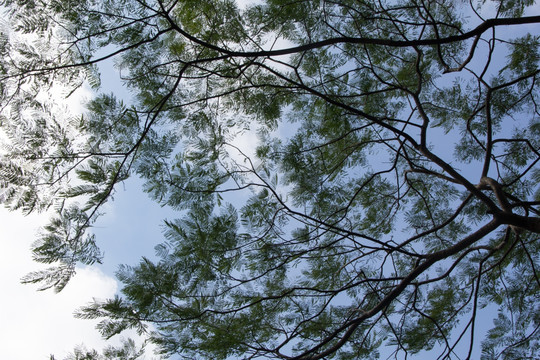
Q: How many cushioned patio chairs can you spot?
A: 0